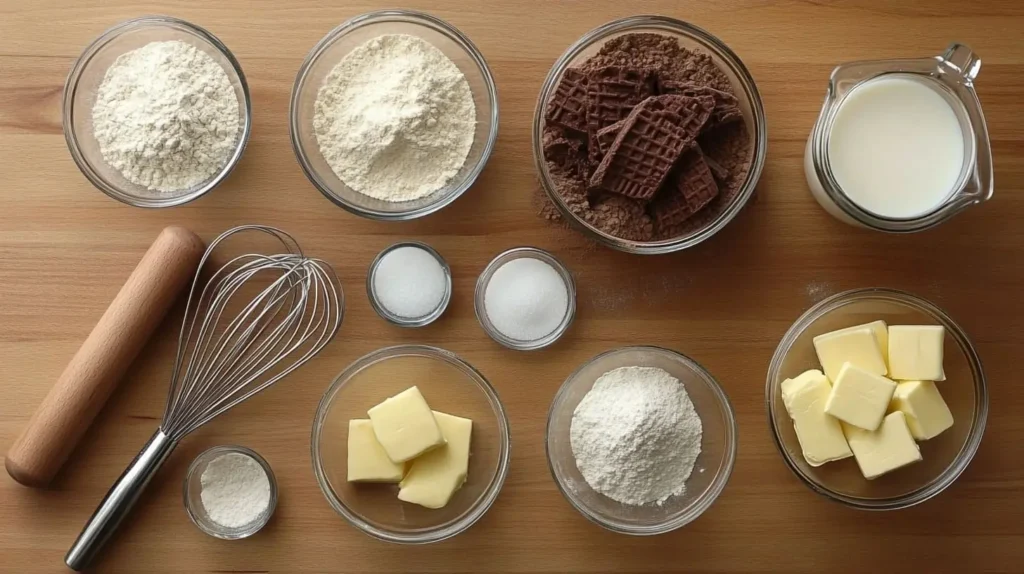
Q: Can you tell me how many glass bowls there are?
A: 9